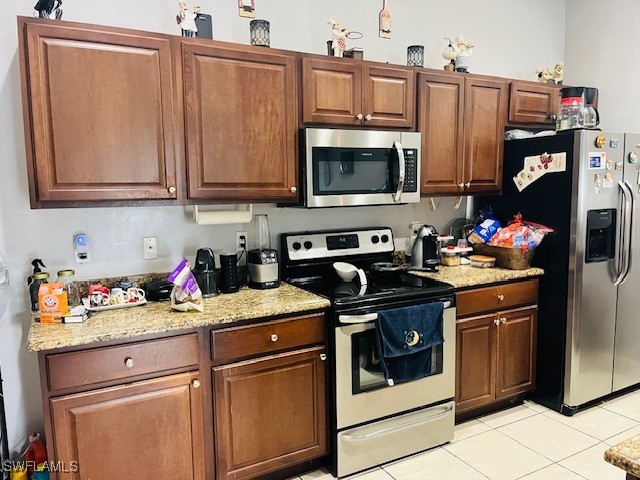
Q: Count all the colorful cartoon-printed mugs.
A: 3